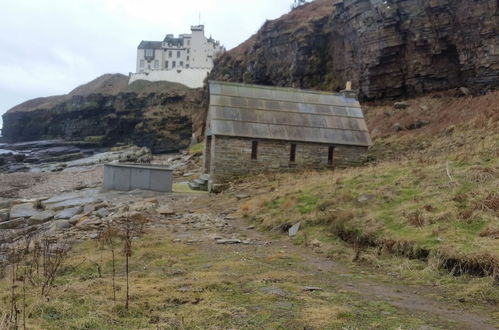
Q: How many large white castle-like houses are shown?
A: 1